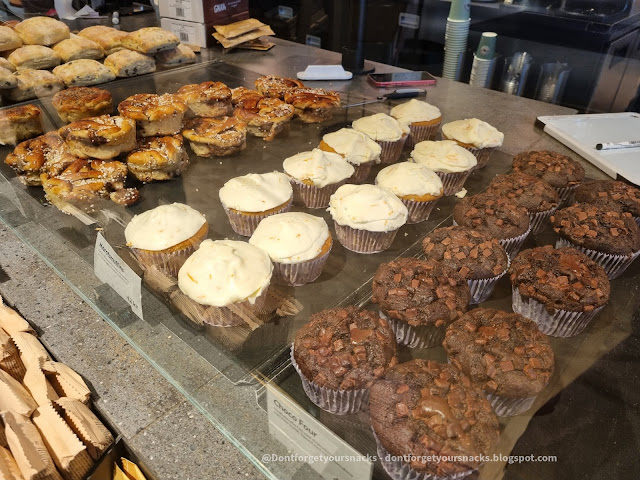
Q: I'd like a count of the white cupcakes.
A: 12